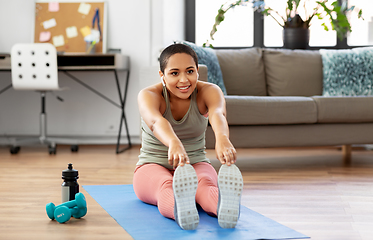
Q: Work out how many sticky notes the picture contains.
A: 7